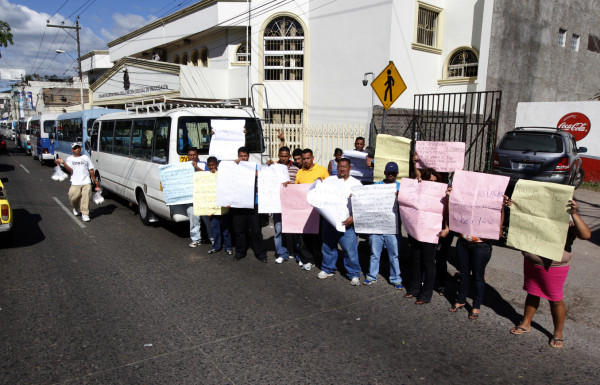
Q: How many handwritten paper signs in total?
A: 14